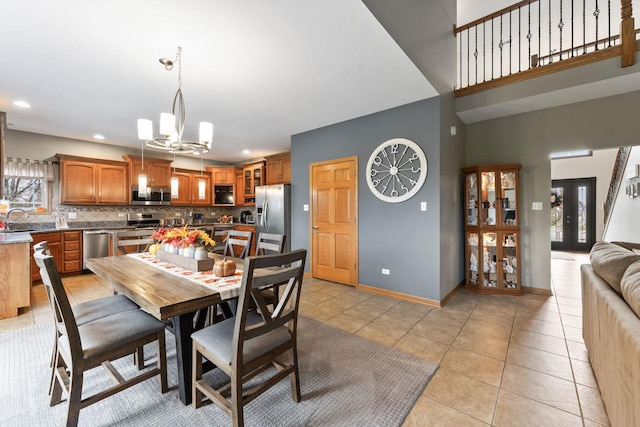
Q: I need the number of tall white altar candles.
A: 0